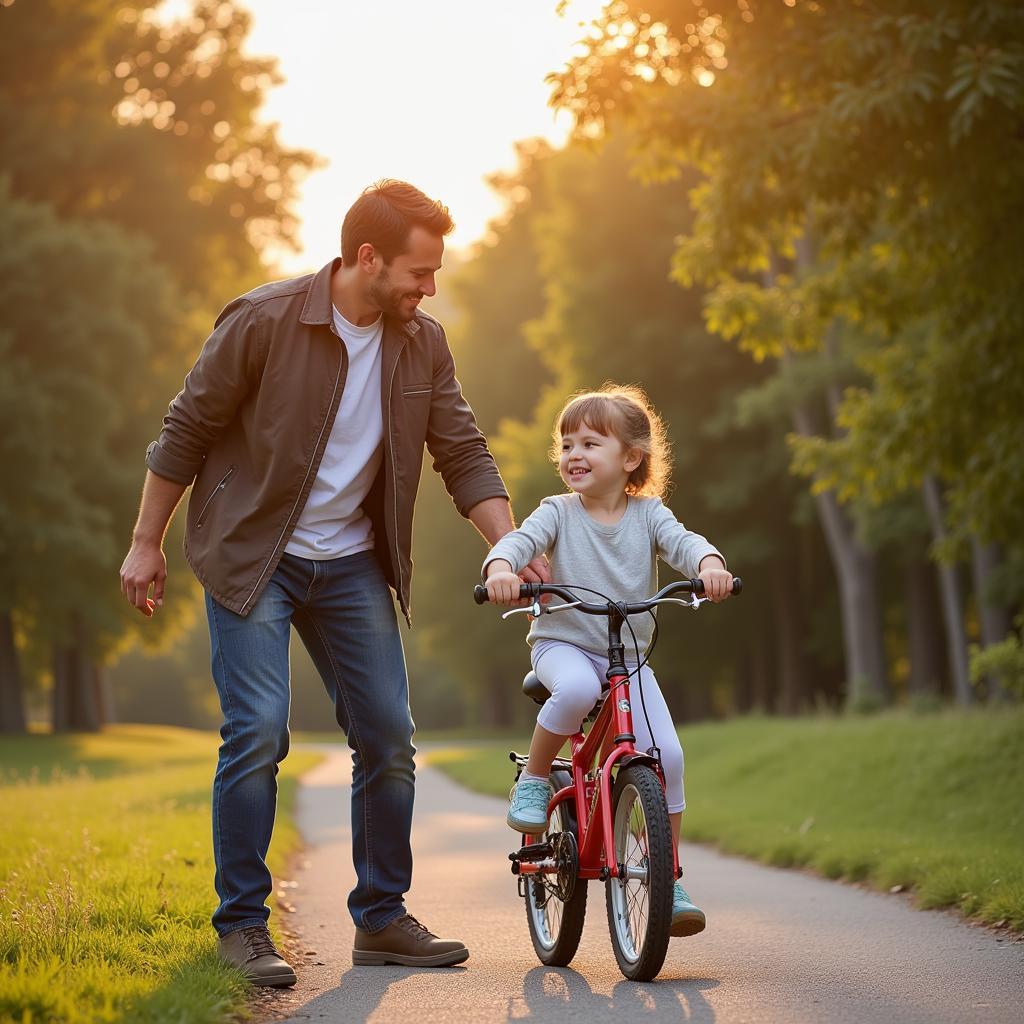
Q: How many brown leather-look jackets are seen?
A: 1